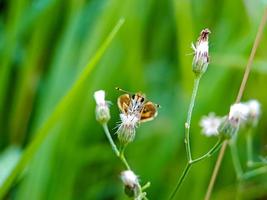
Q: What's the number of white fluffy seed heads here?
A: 7